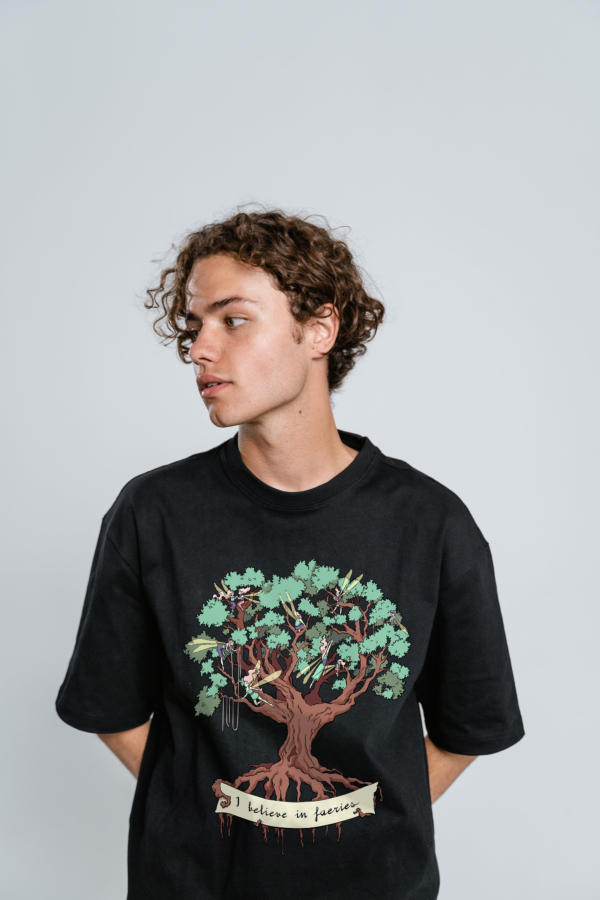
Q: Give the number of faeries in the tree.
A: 9